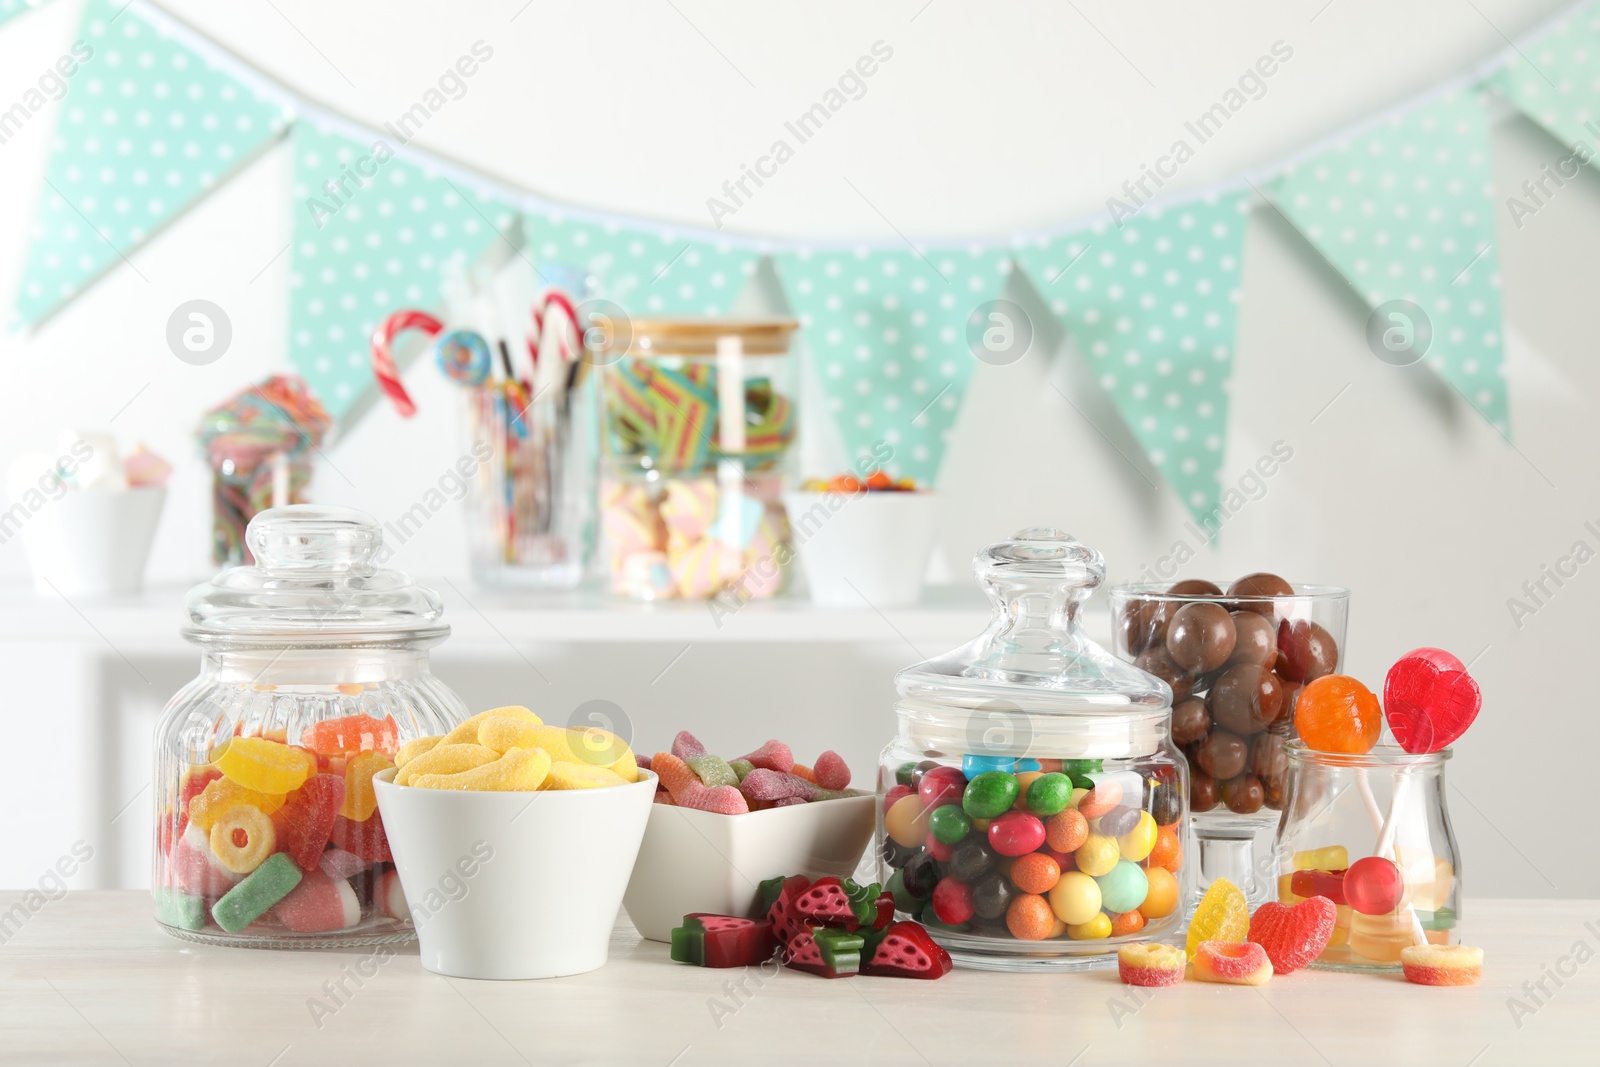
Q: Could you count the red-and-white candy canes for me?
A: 2